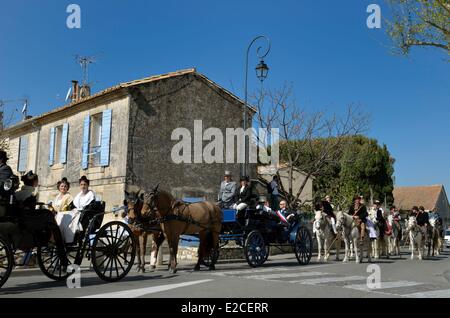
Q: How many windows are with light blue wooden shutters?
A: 3